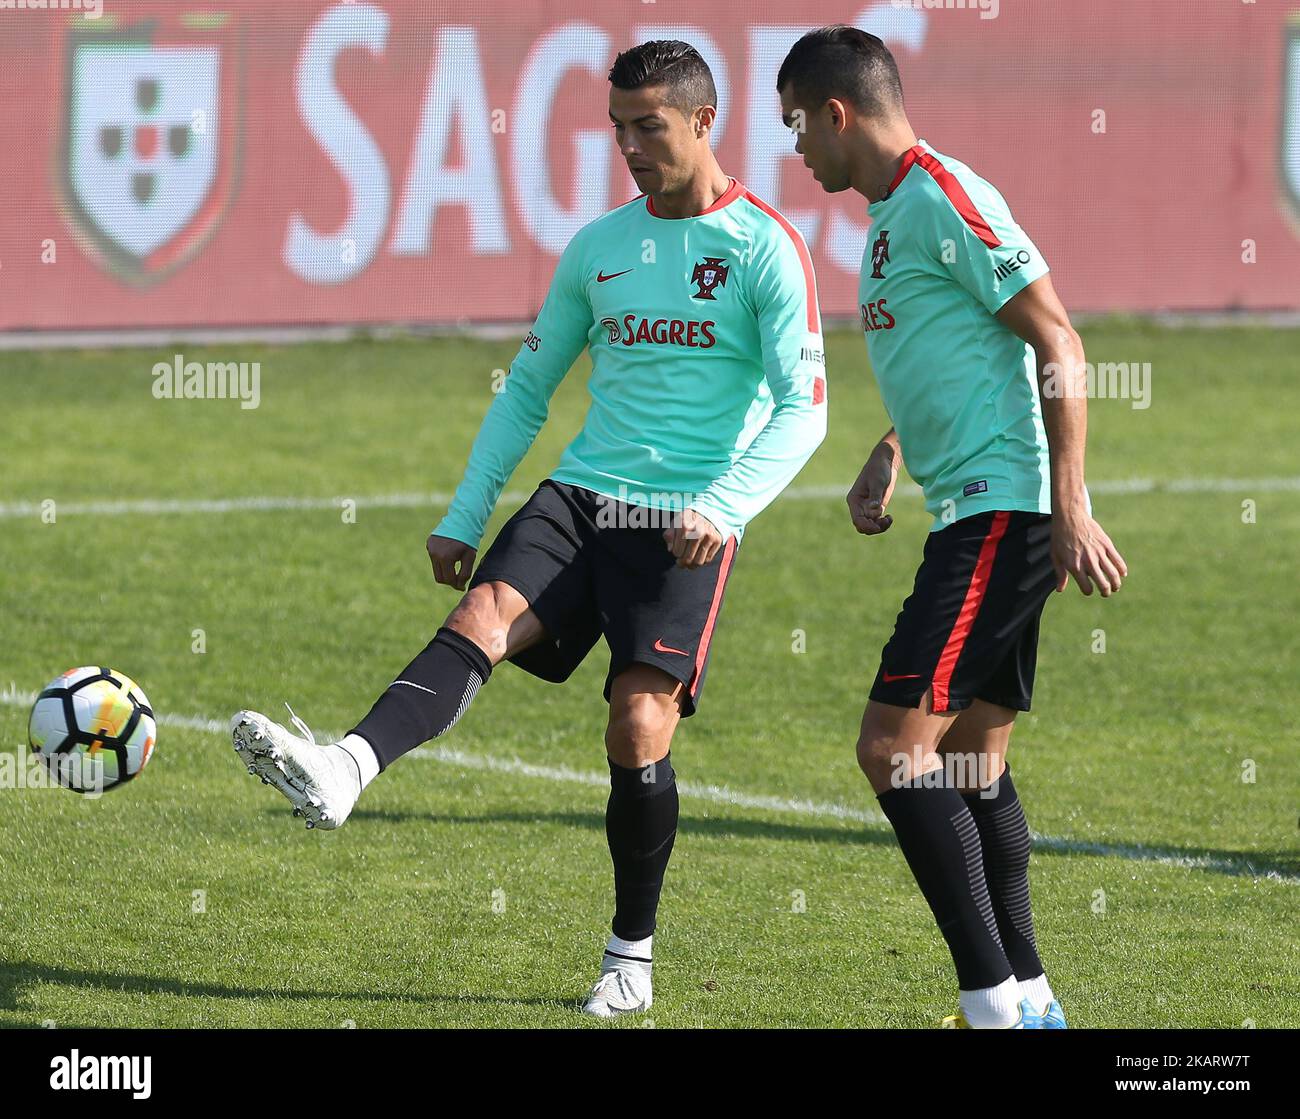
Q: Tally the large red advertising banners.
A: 1